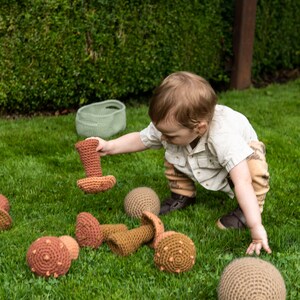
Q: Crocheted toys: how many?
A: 8